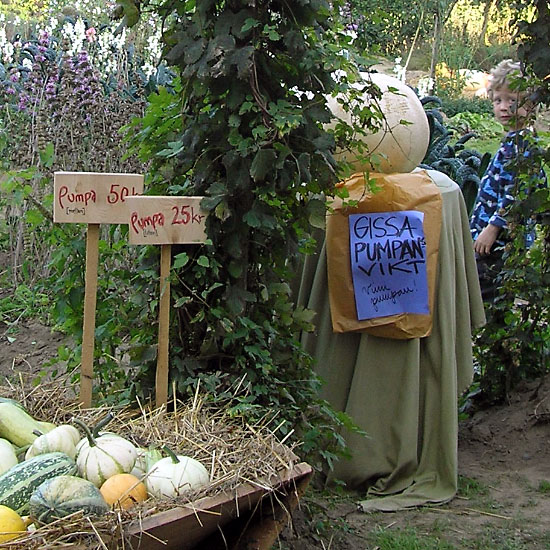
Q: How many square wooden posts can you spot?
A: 2